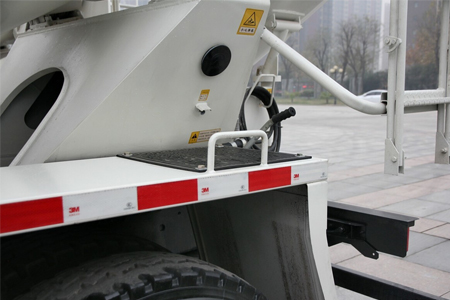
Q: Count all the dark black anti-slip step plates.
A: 1